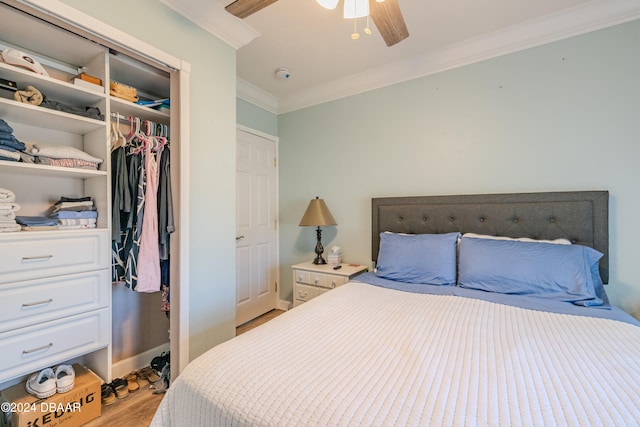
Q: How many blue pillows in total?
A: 2